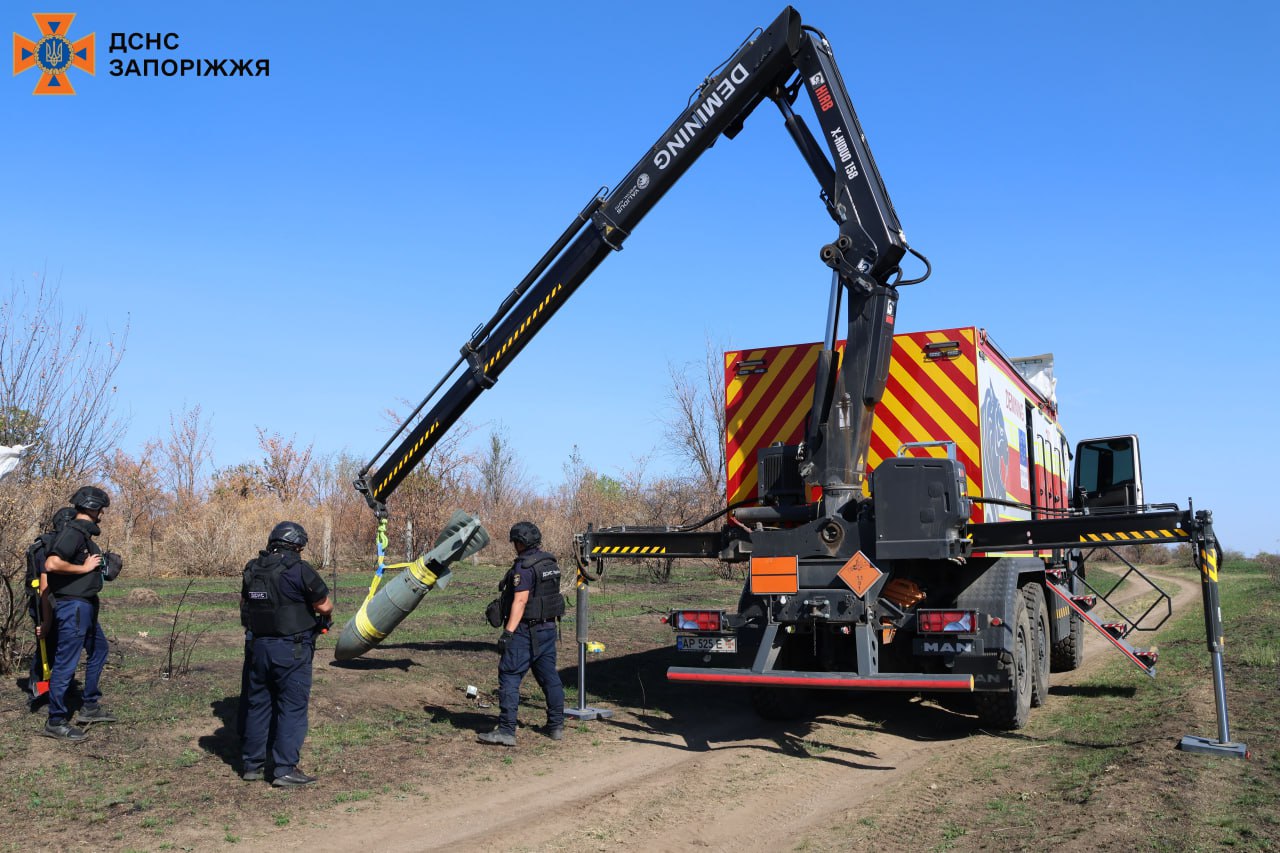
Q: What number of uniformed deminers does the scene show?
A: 4